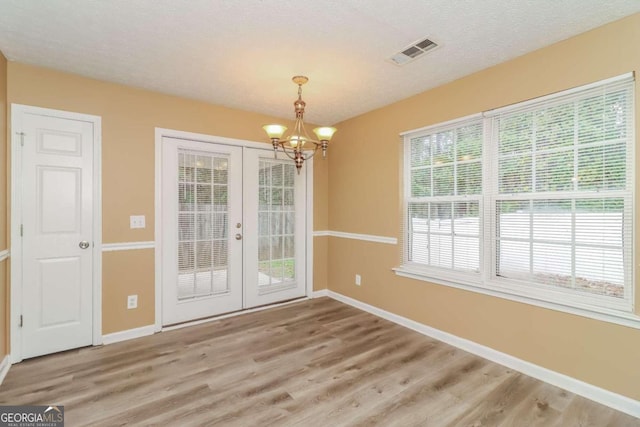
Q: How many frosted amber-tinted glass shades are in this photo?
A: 3